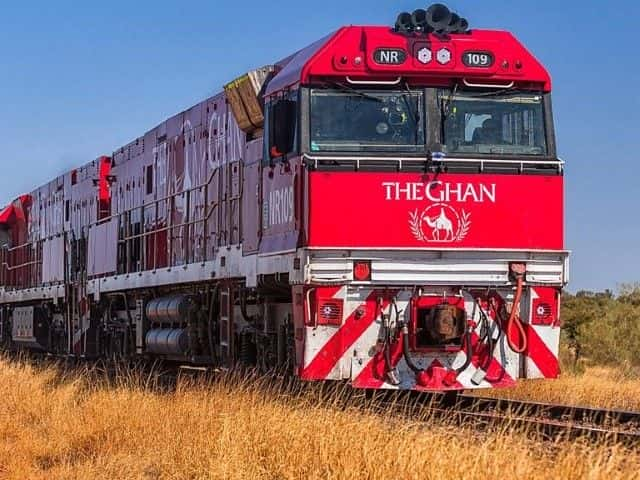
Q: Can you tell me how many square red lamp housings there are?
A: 2